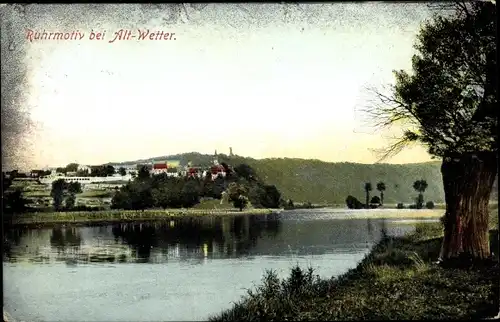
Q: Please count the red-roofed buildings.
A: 3